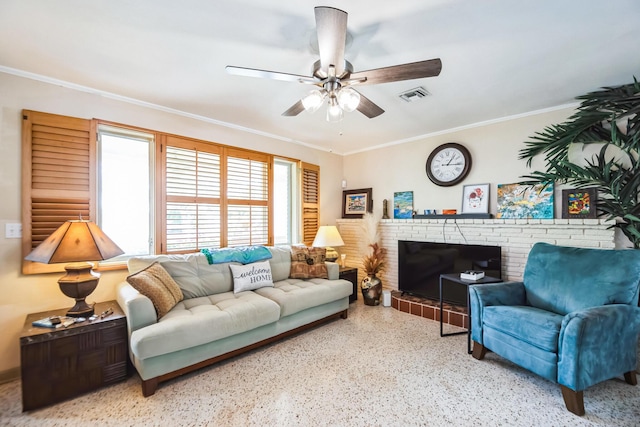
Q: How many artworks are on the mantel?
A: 5